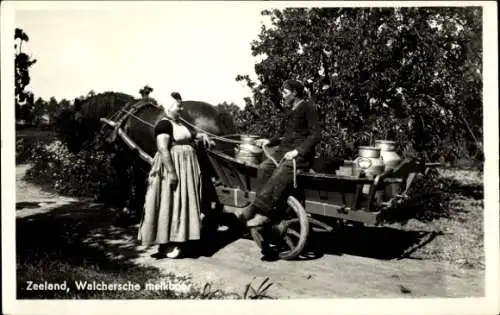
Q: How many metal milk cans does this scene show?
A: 3